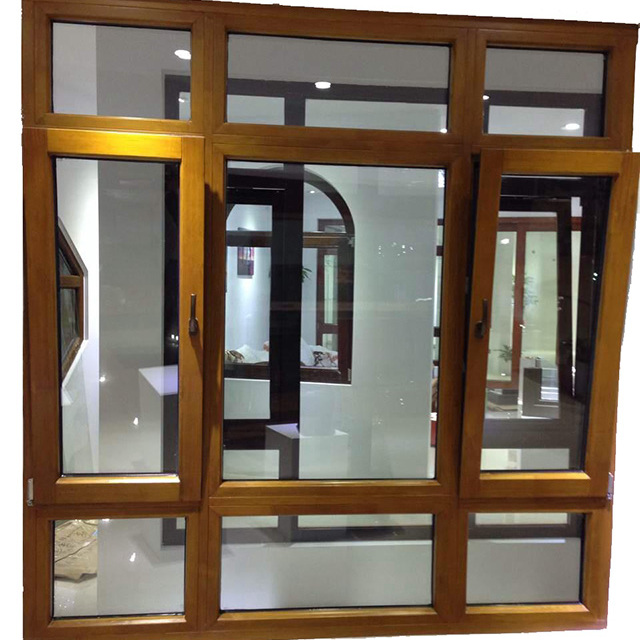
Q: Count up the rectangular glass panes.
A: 9